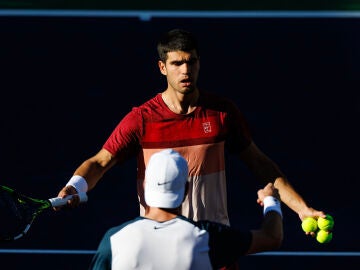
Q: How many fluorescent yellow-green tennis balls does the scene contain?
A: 3